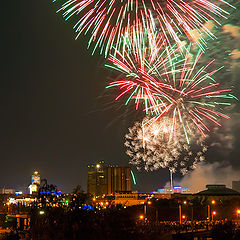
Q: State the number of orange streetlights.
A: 7